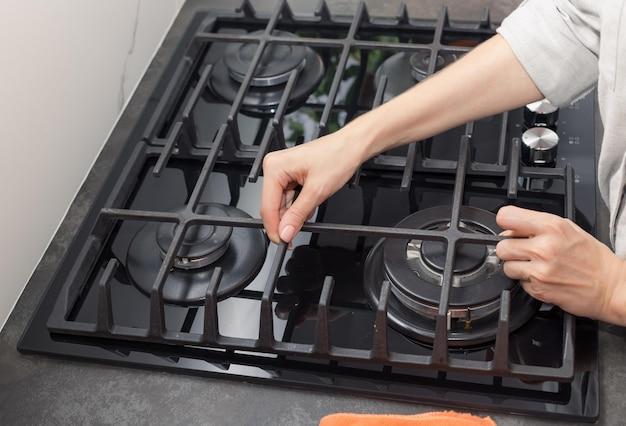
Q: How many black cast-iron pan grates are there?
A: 2